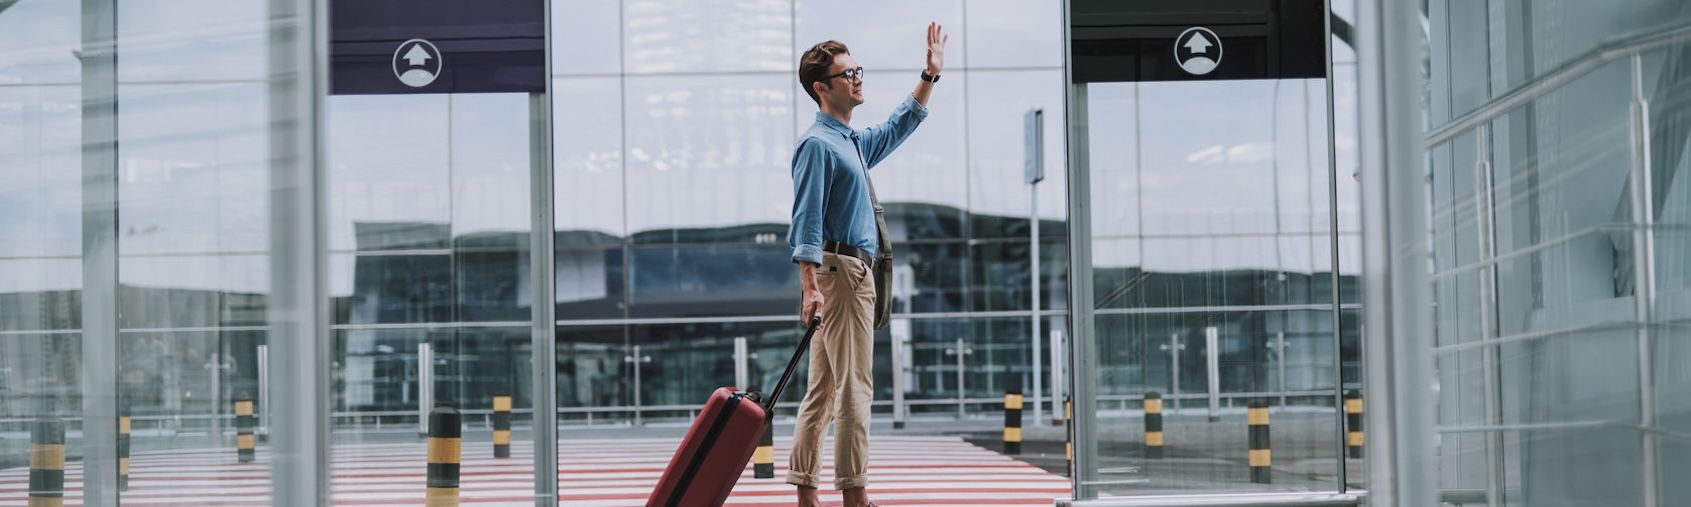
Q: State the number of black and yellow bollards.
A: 11